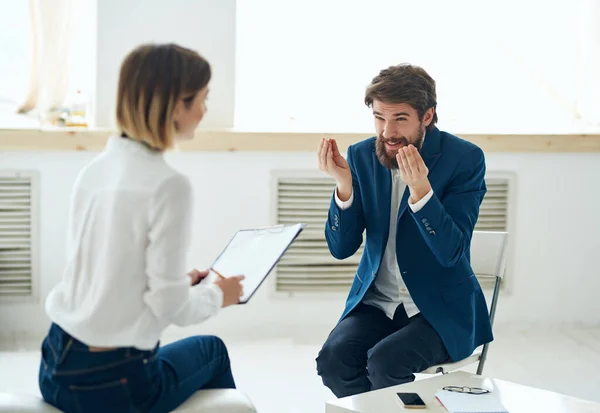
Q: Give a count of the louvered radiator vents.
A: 2